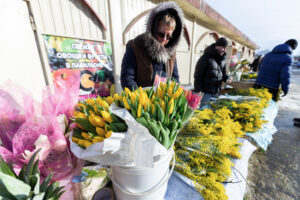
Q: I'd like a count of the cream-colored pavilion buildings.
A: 1